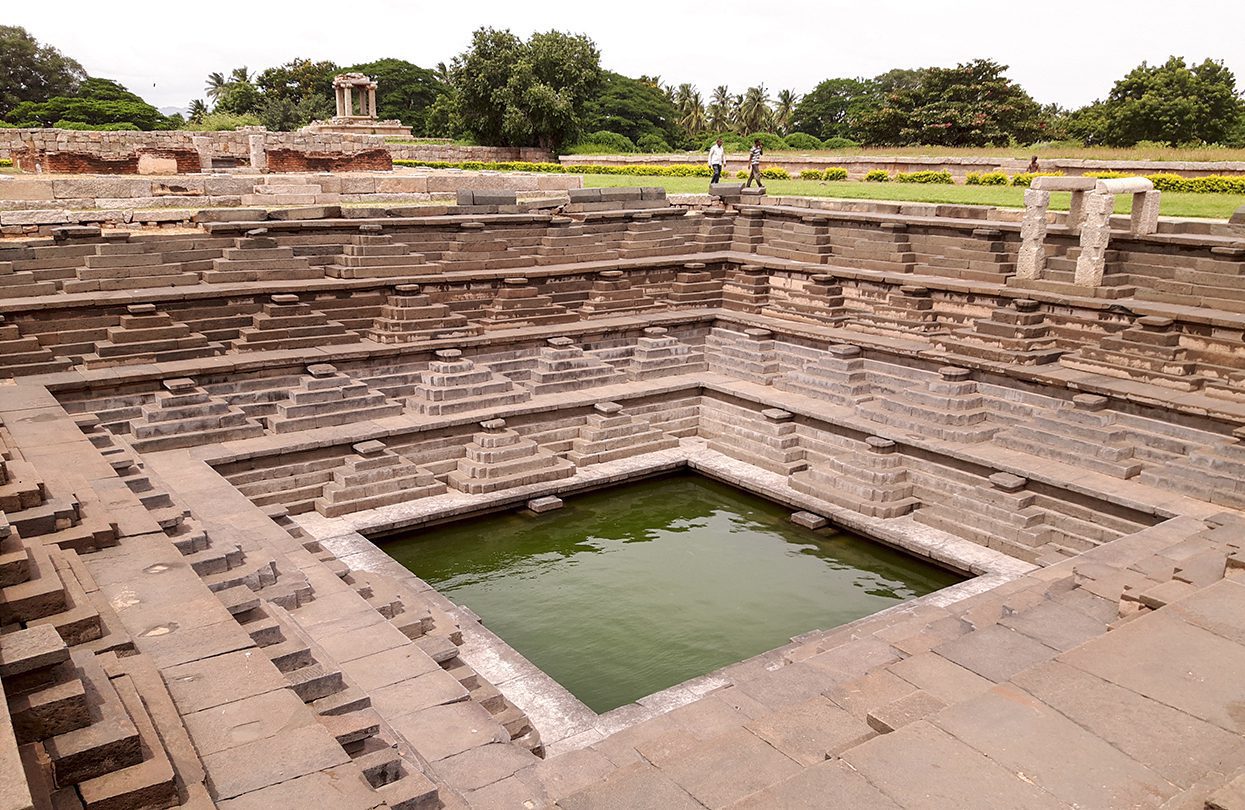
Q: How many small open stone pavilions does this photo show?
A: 2